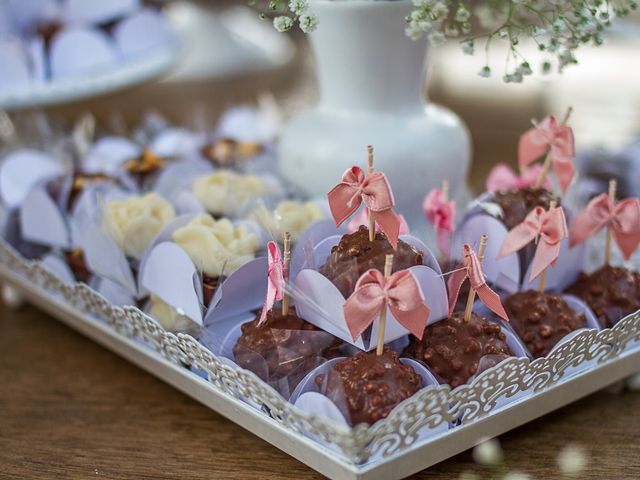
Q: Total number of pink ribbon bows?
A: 10